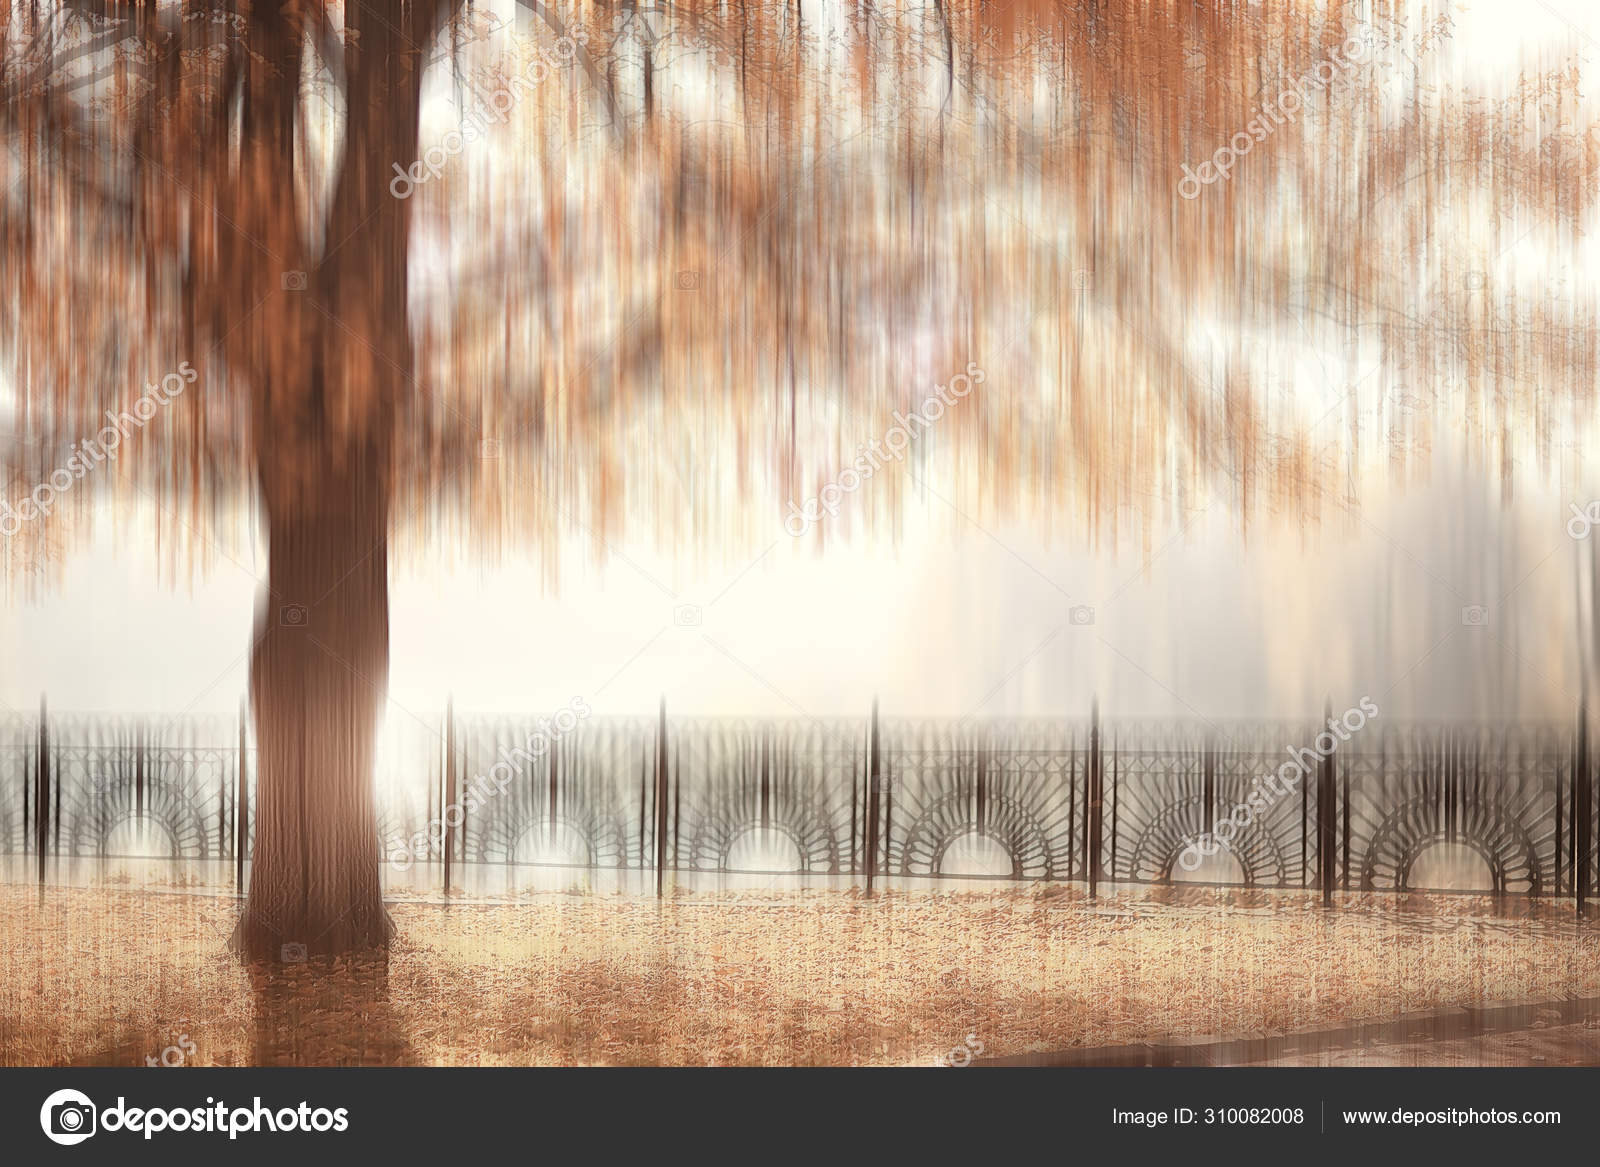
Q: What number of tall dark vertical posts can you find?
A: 8